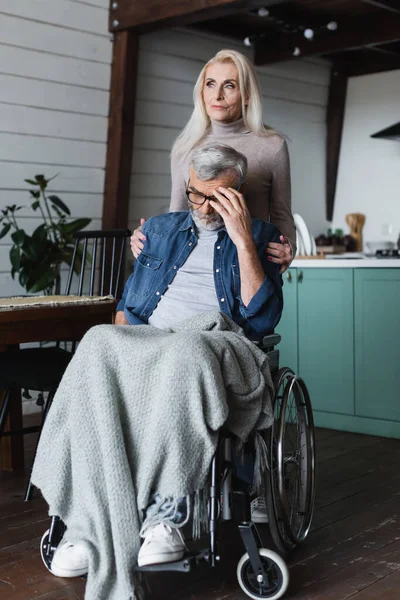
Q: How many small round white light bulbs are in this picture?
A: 5